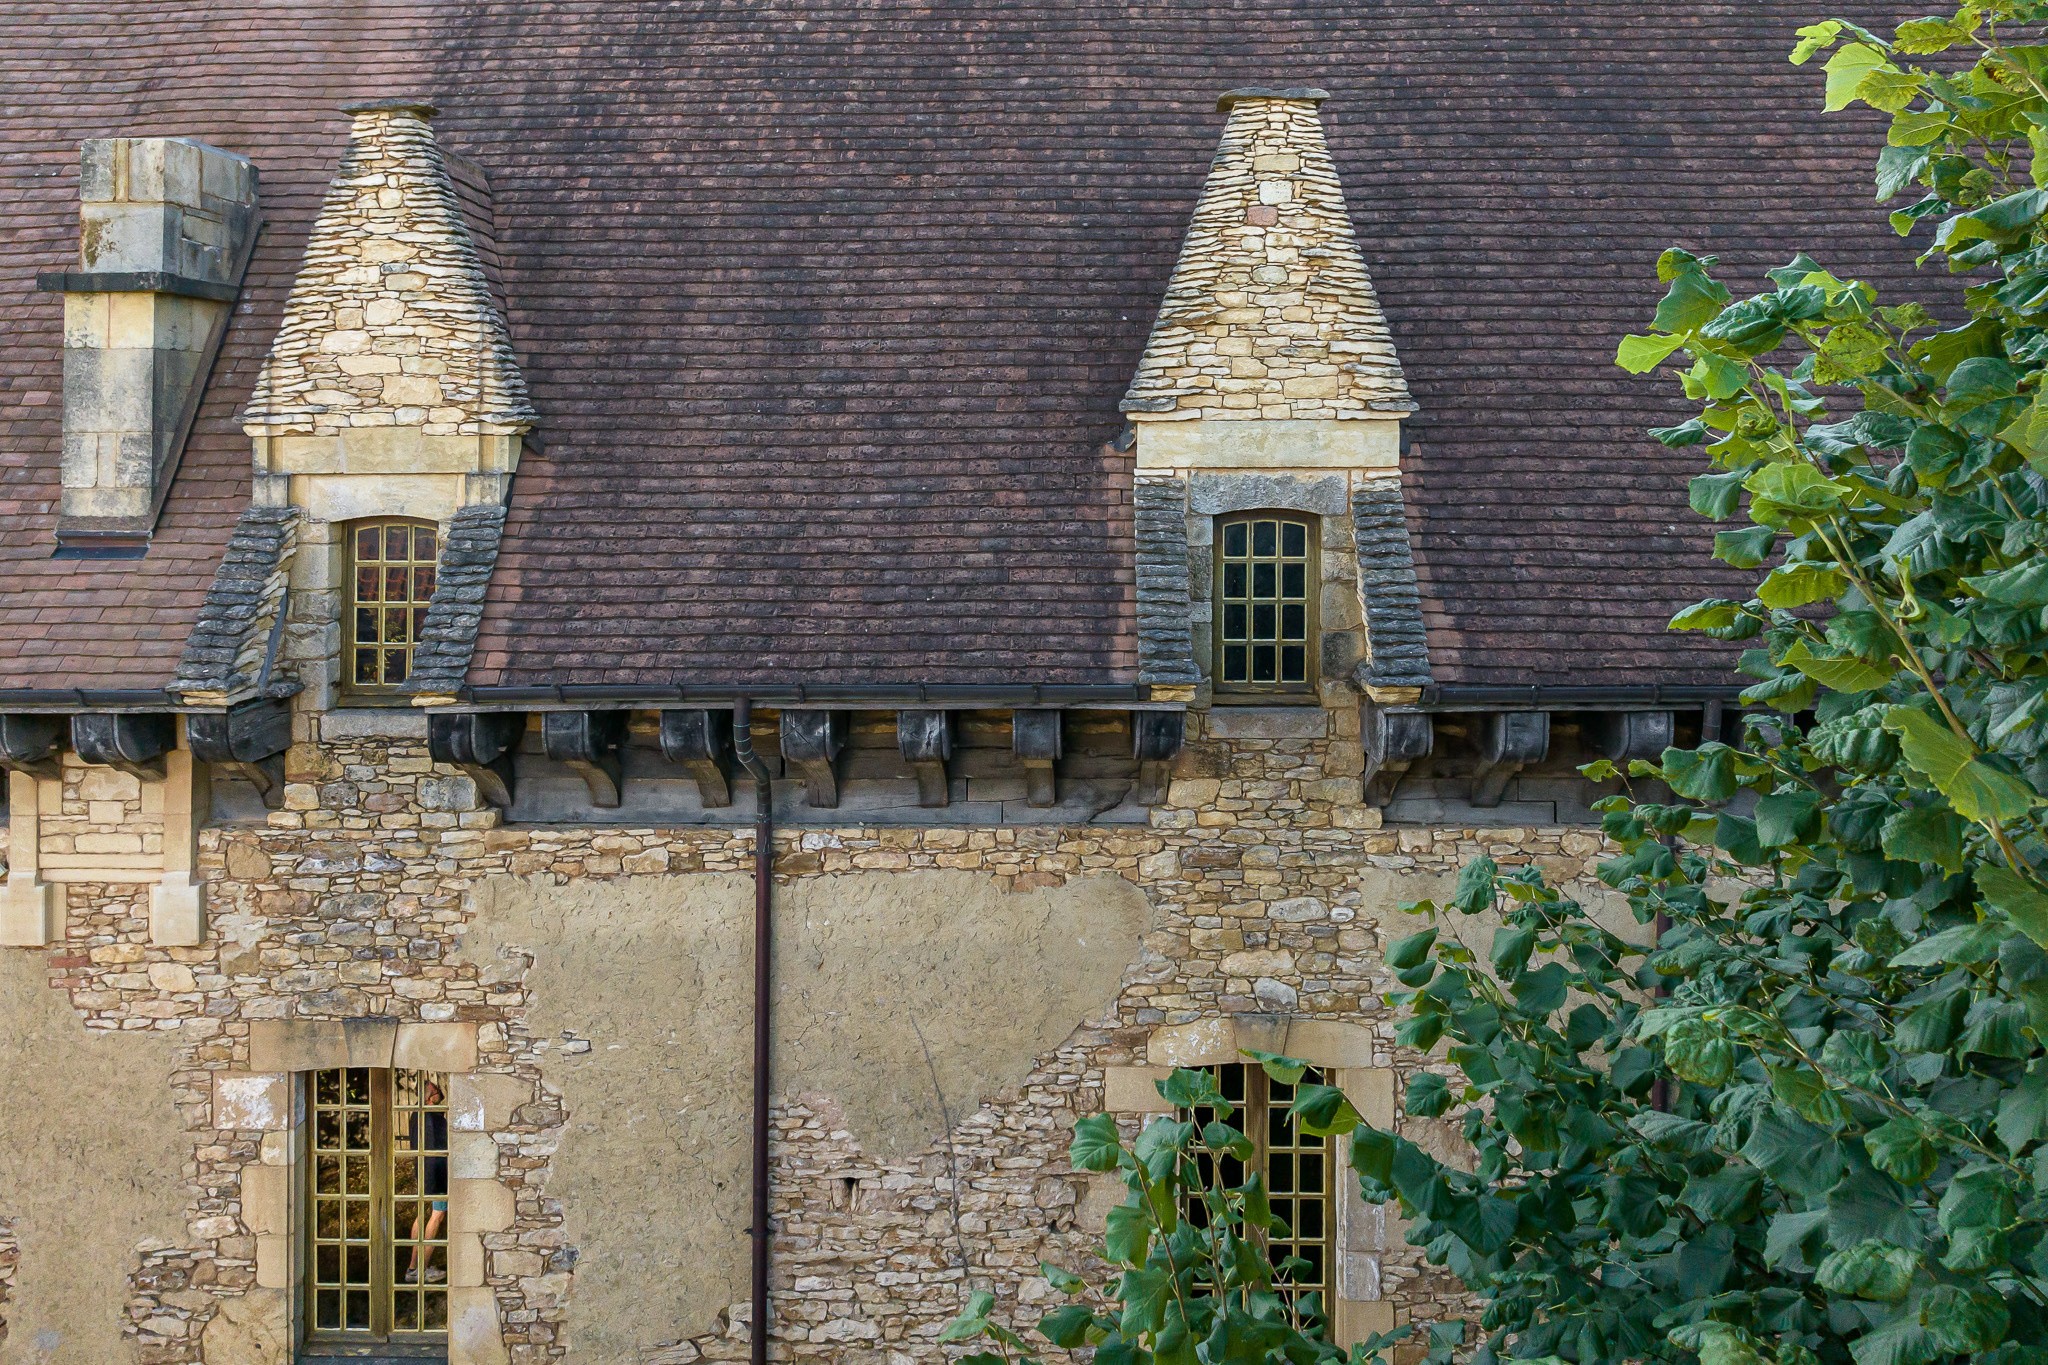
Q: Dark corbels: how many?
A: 13